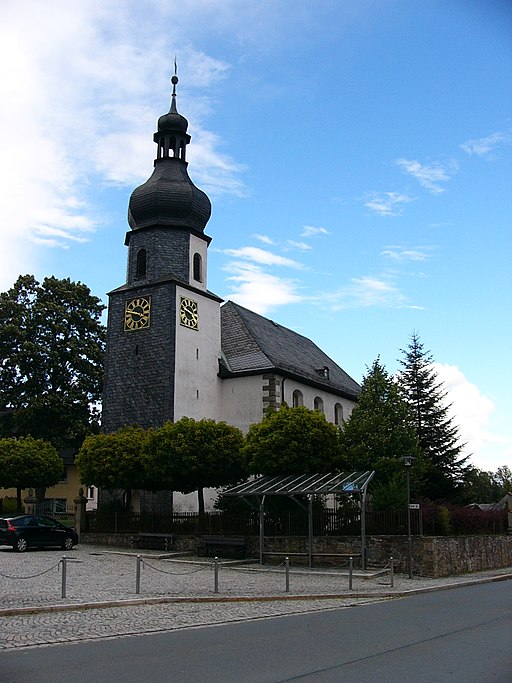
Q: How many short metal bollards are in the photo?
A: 6